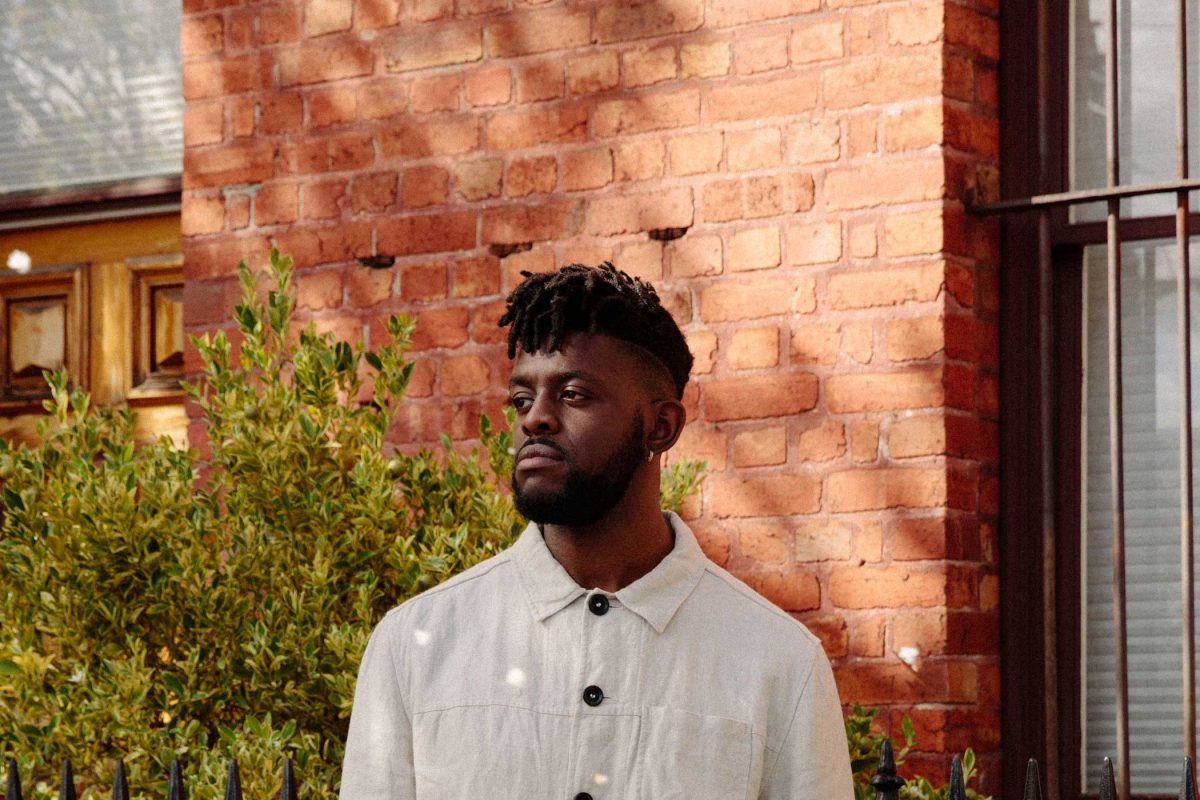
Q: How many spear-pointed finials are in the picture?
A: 11